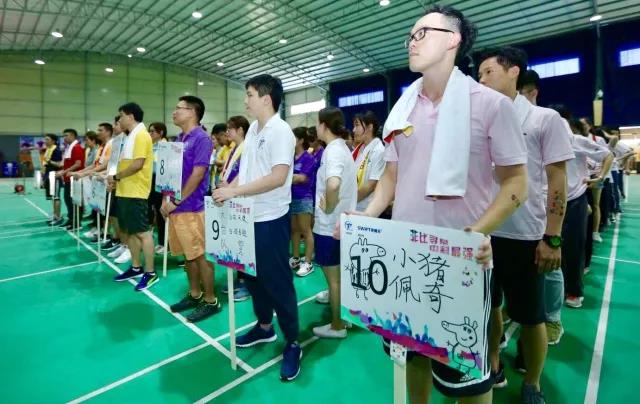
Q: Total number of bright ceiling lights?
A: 13